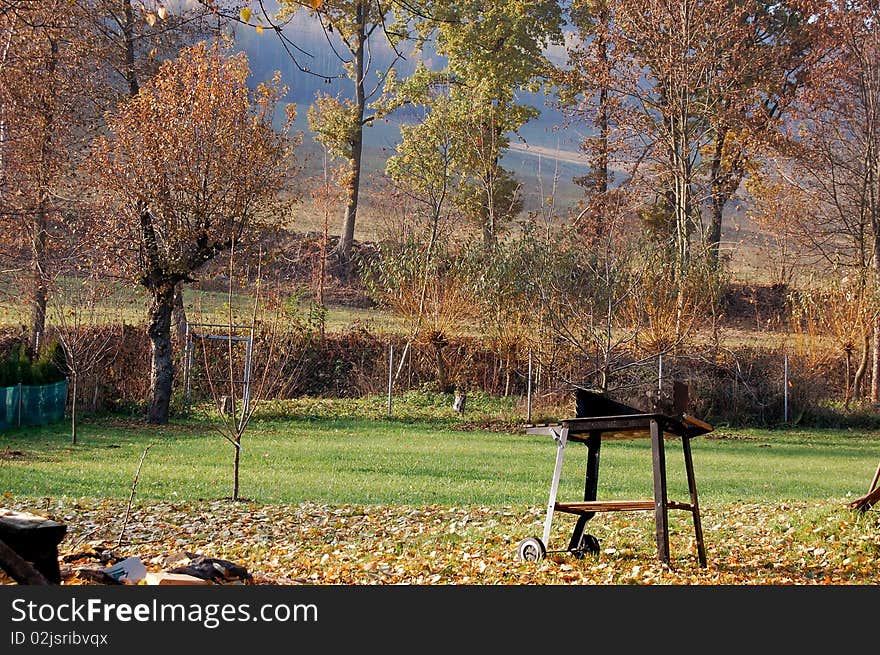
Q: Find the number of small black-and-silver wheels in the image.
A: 2